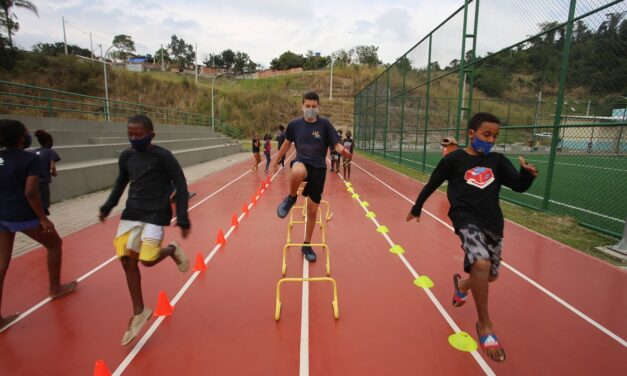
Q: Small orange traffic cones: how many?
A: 10